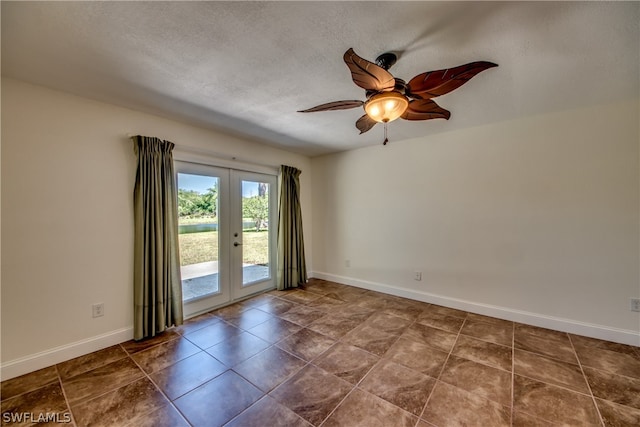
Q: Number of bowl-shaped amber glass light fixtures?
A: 1